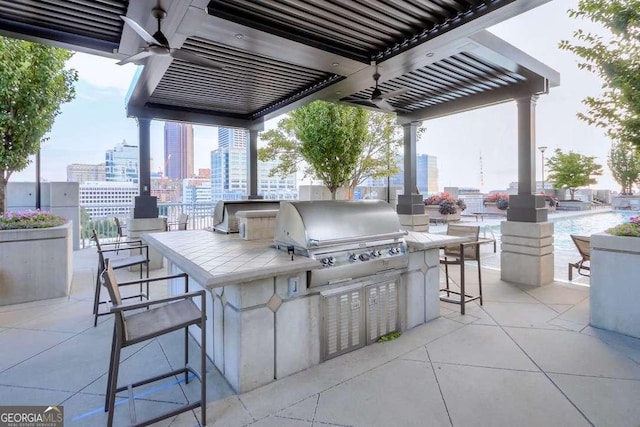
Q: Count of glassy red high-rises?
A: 1